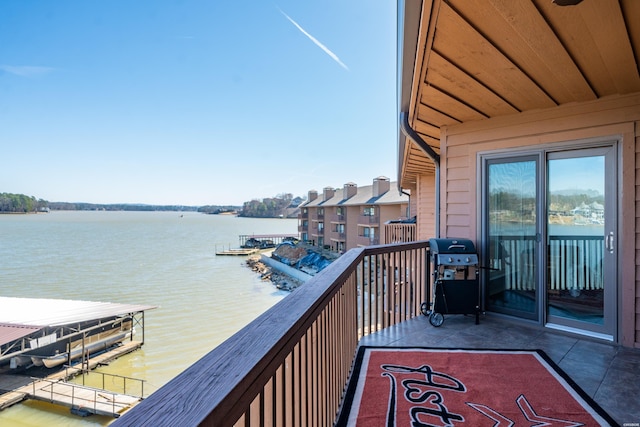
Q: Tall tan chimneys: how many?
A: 4